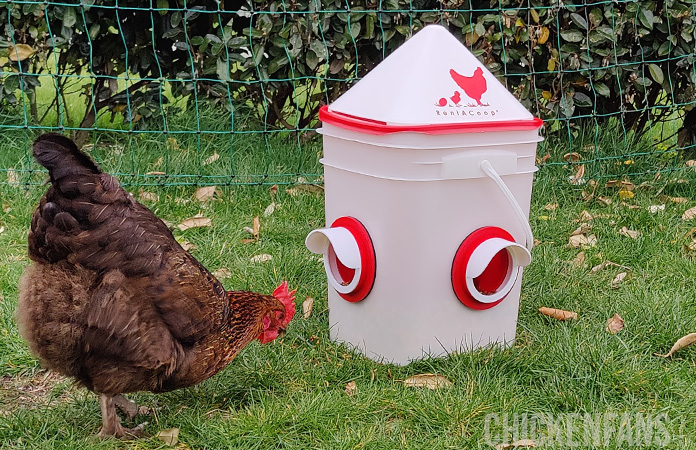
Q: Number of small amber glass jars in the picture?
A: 0